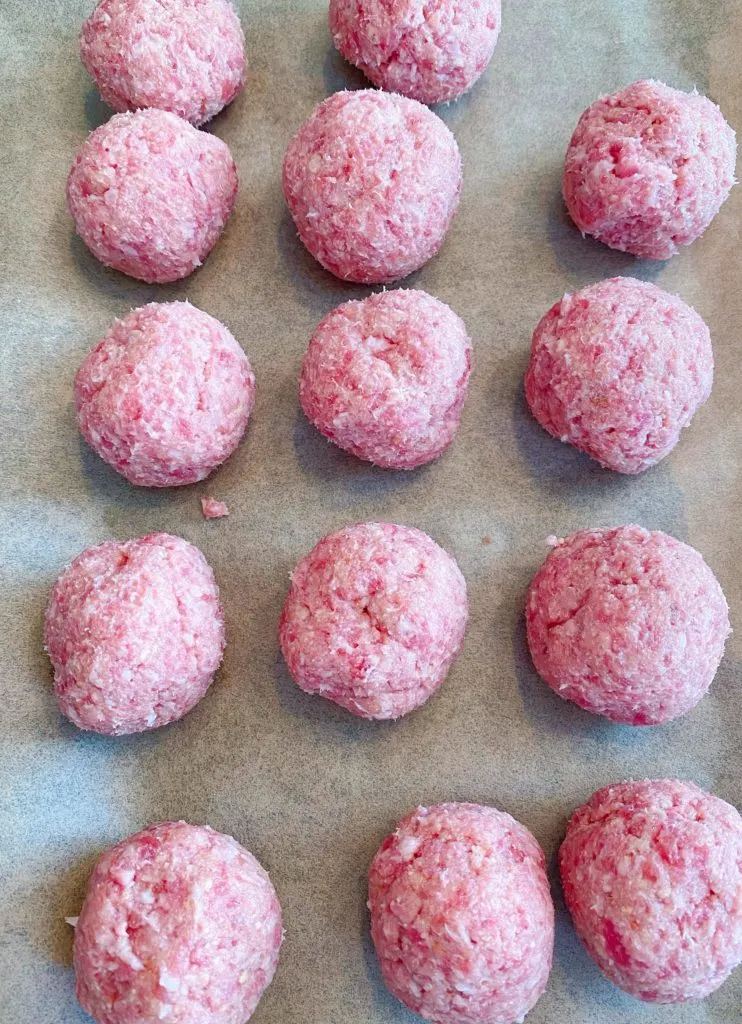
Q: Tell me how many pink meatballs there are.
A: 14